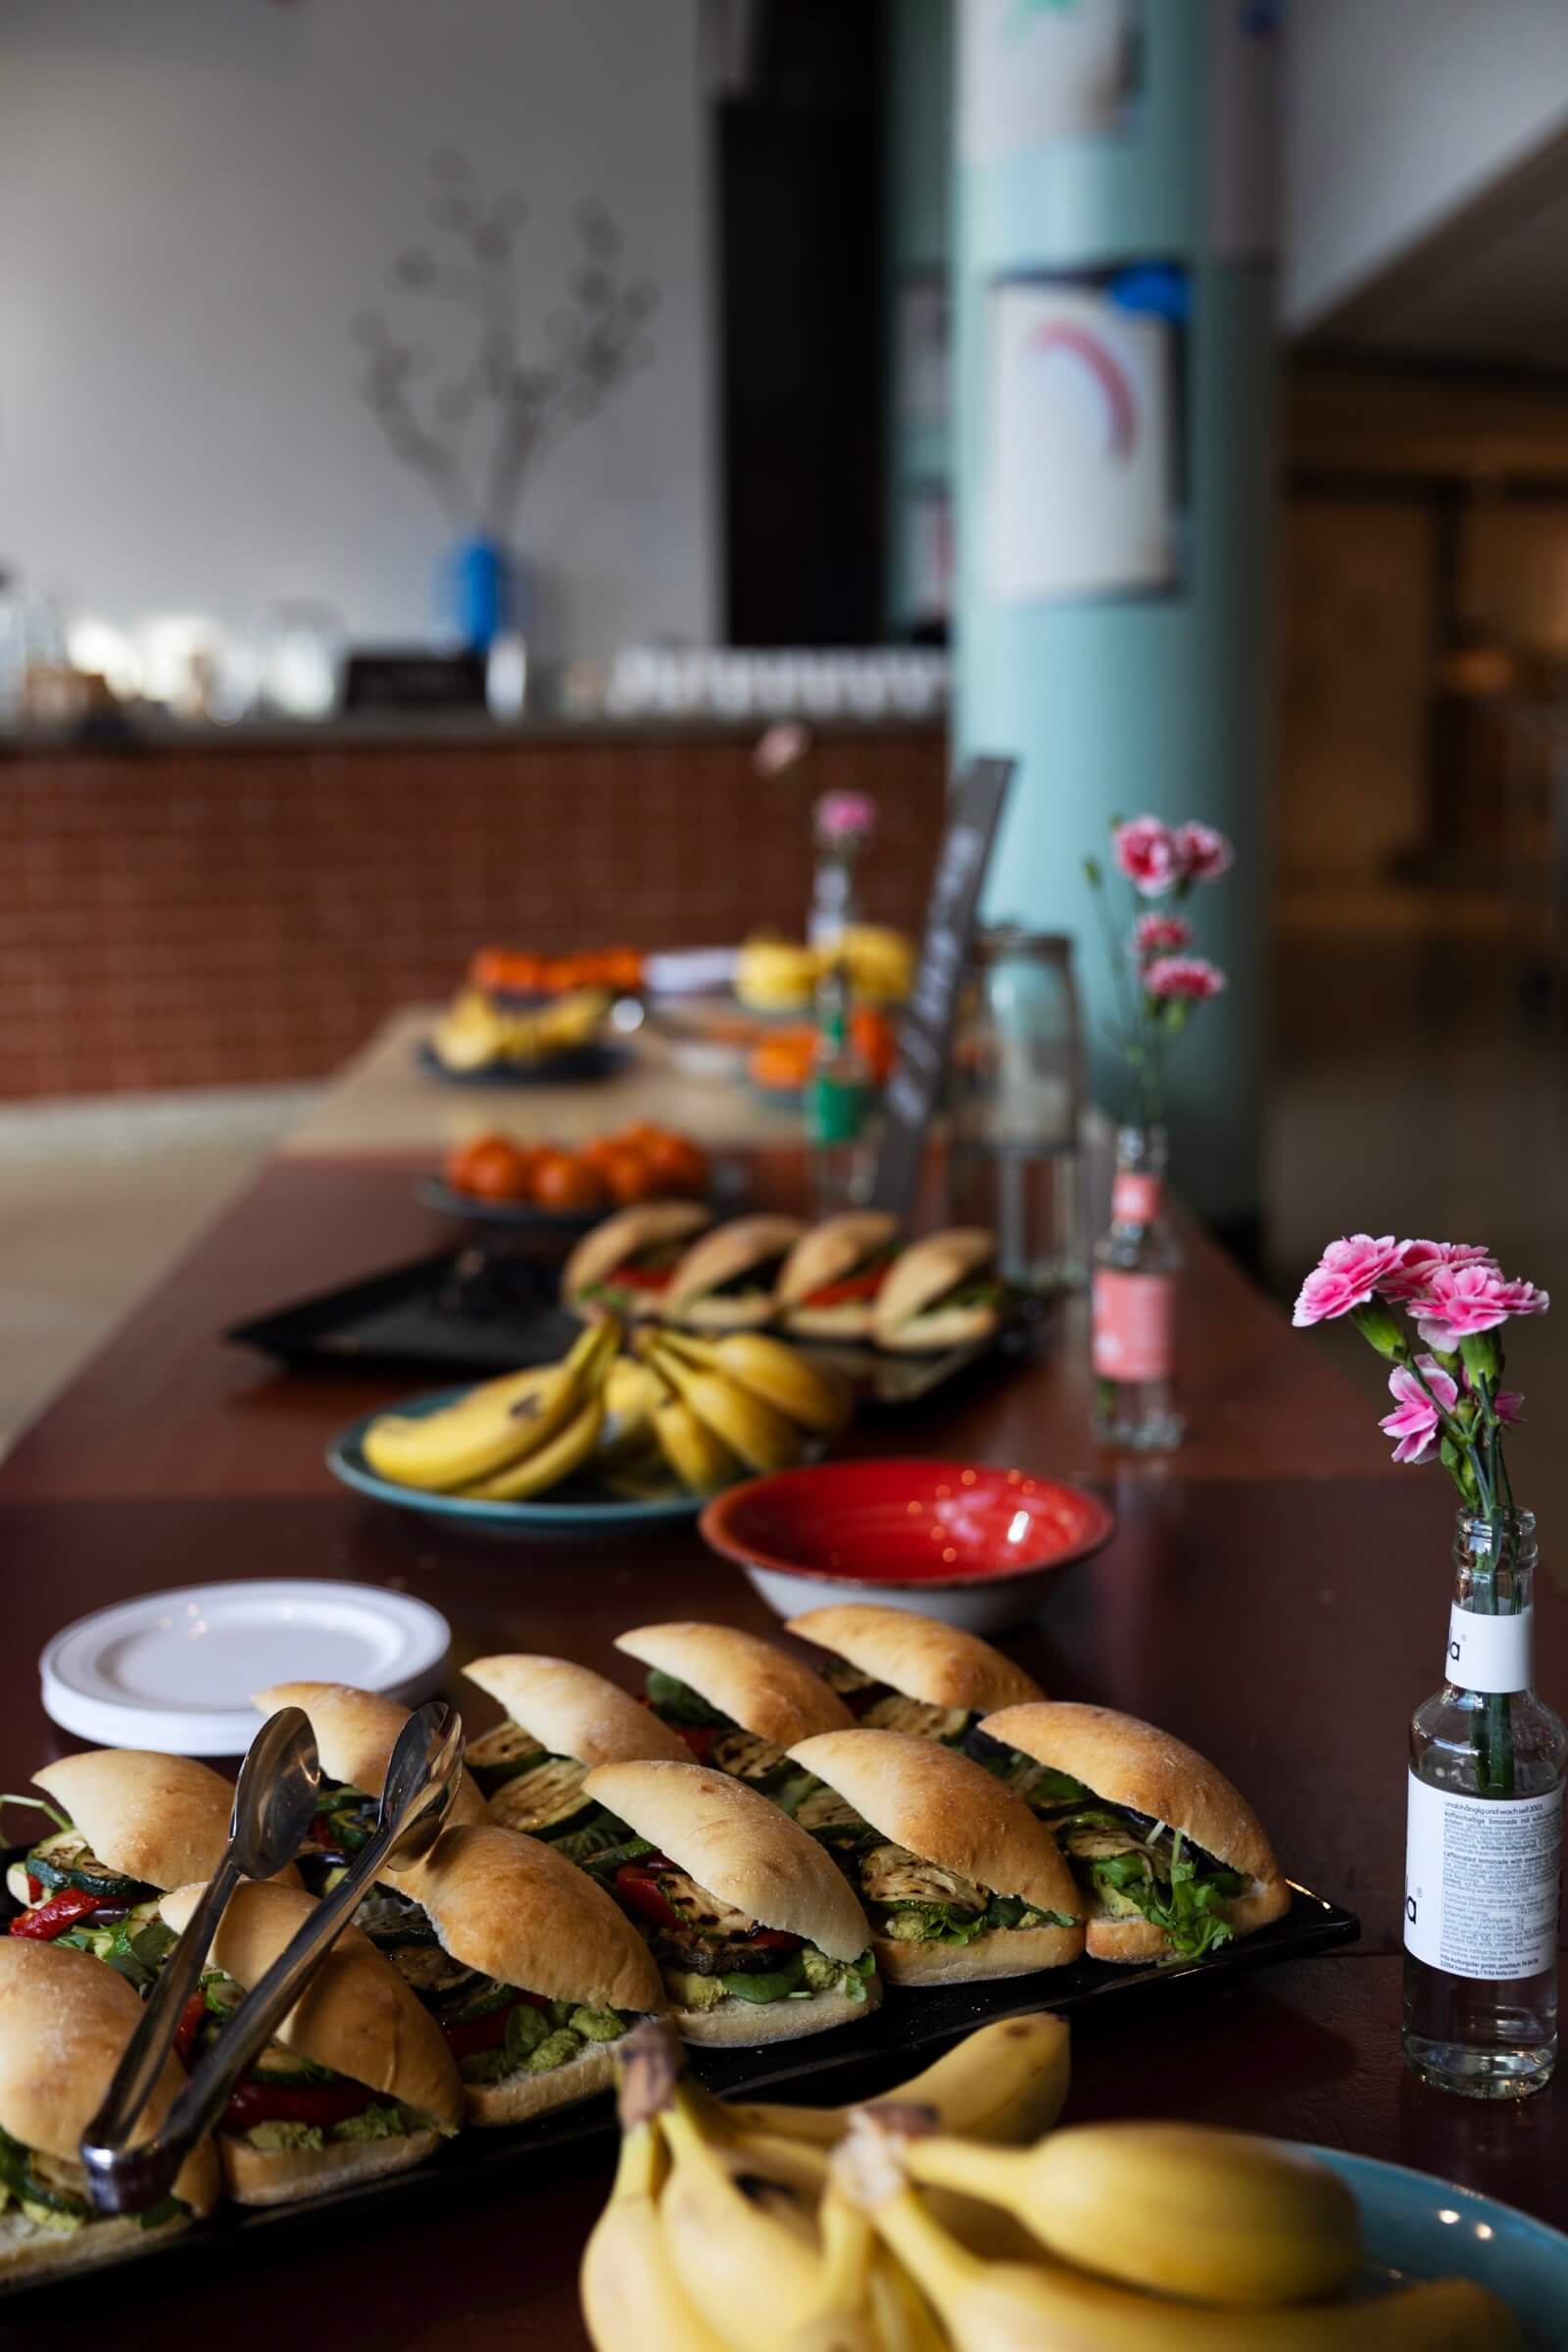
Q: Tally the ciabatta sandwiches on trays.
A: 15